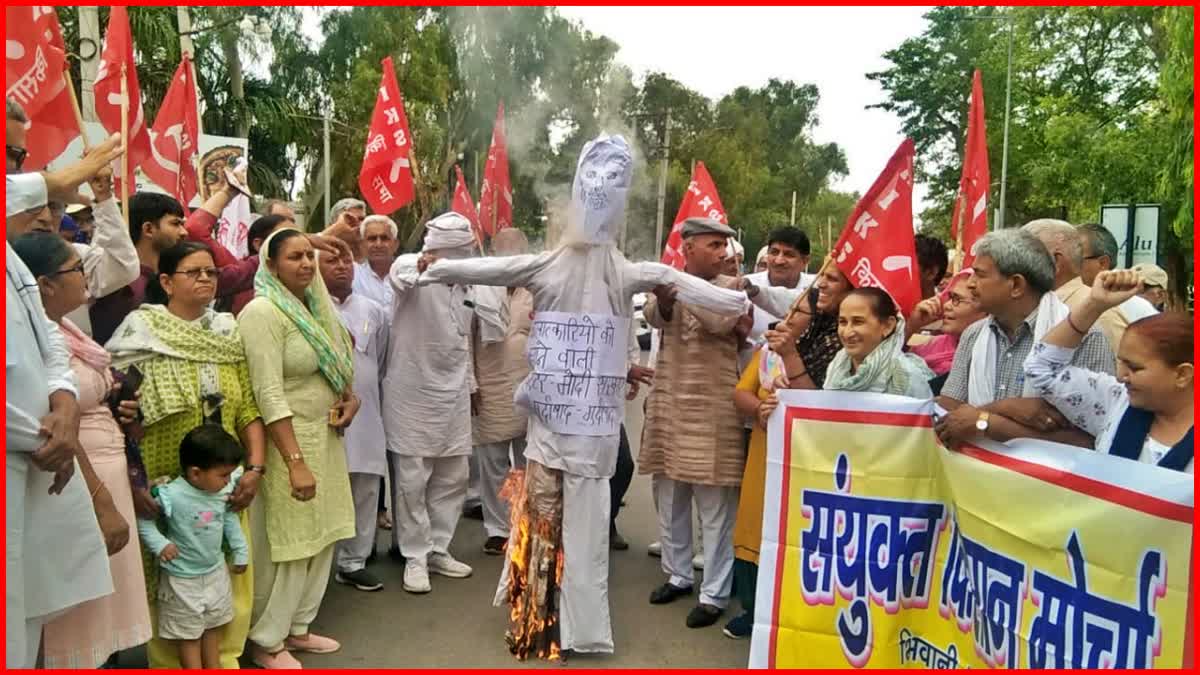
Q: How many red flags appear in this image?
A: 9